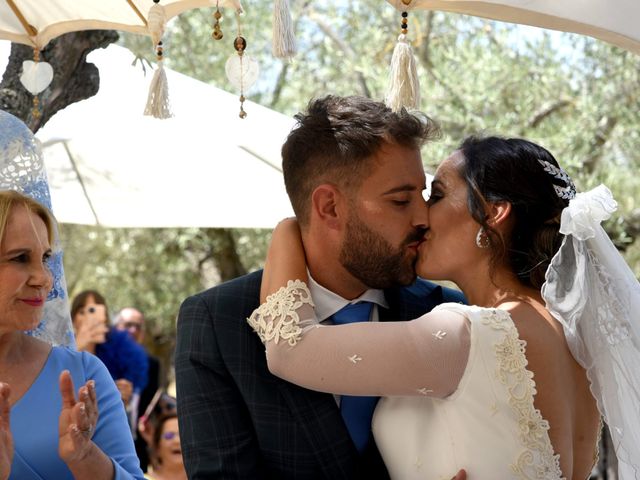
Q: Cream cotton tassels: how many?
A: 3